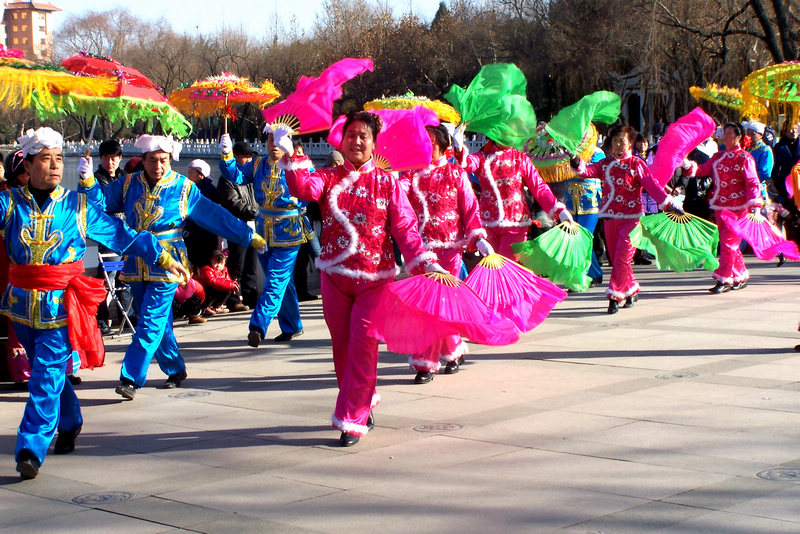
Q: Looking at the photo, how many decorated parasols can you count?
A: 7